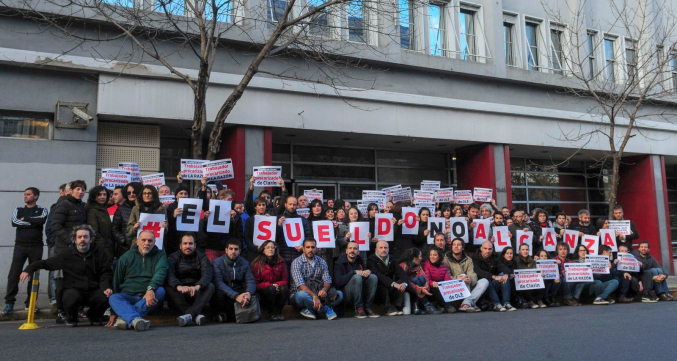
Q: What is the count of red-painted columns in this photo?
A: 3